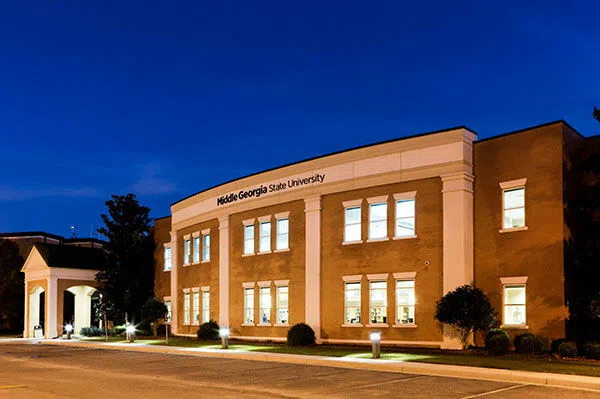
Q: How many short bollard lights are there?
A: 4